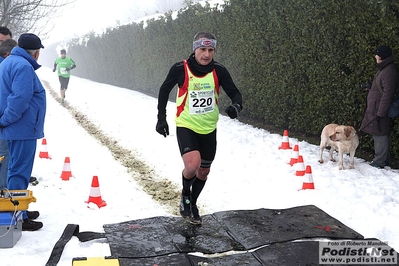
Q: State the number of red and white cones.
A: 7